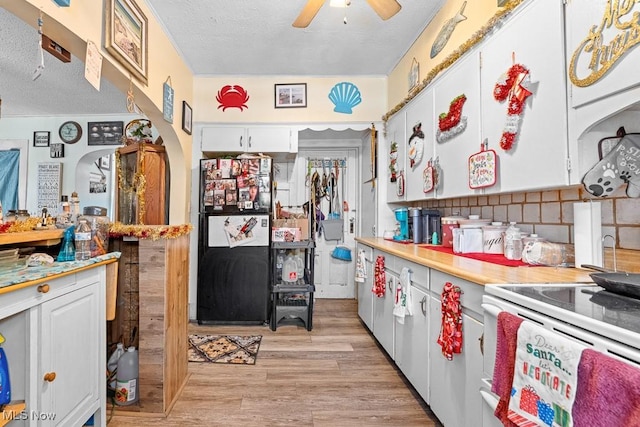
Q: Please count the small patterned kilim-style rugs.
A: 1